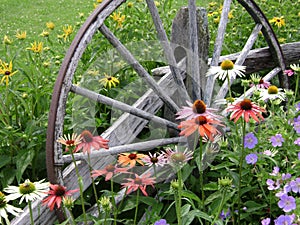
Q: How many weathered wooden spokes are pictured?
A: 8